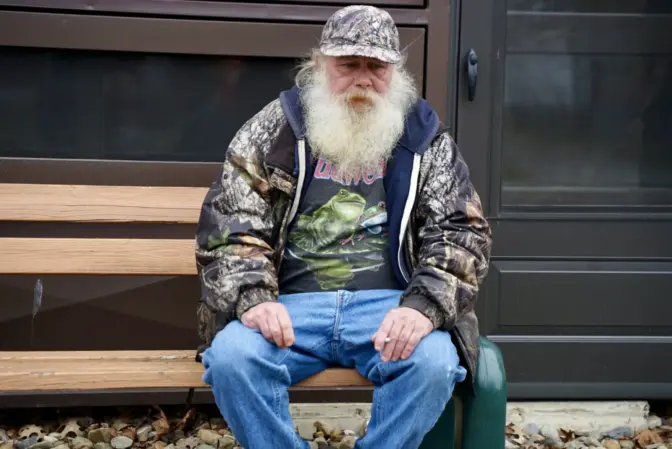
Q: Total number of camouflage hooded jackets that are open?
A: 1